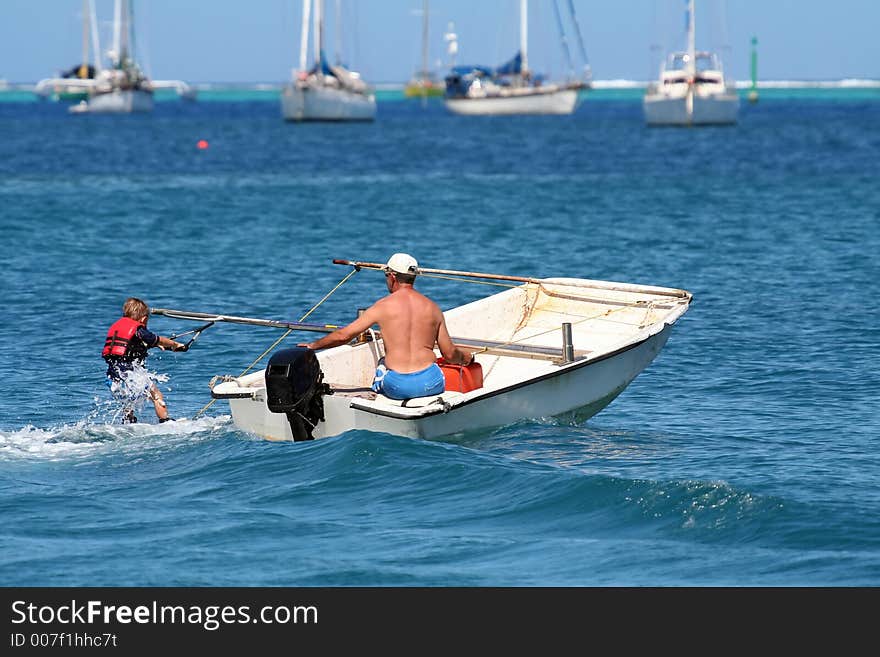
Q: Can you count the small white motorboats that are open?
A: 1